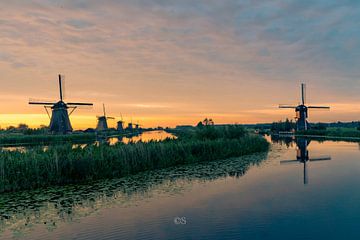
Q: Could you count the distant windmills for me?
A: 4